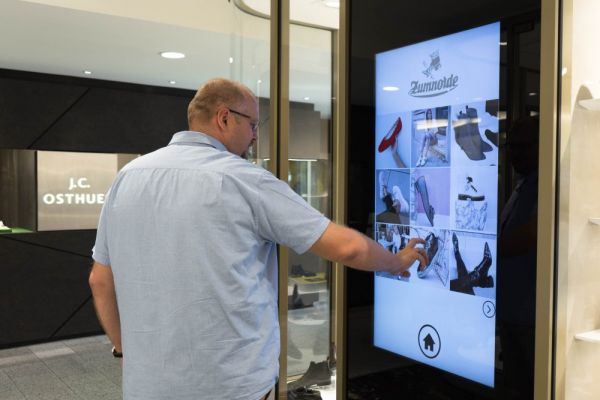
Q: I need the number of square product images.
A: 9